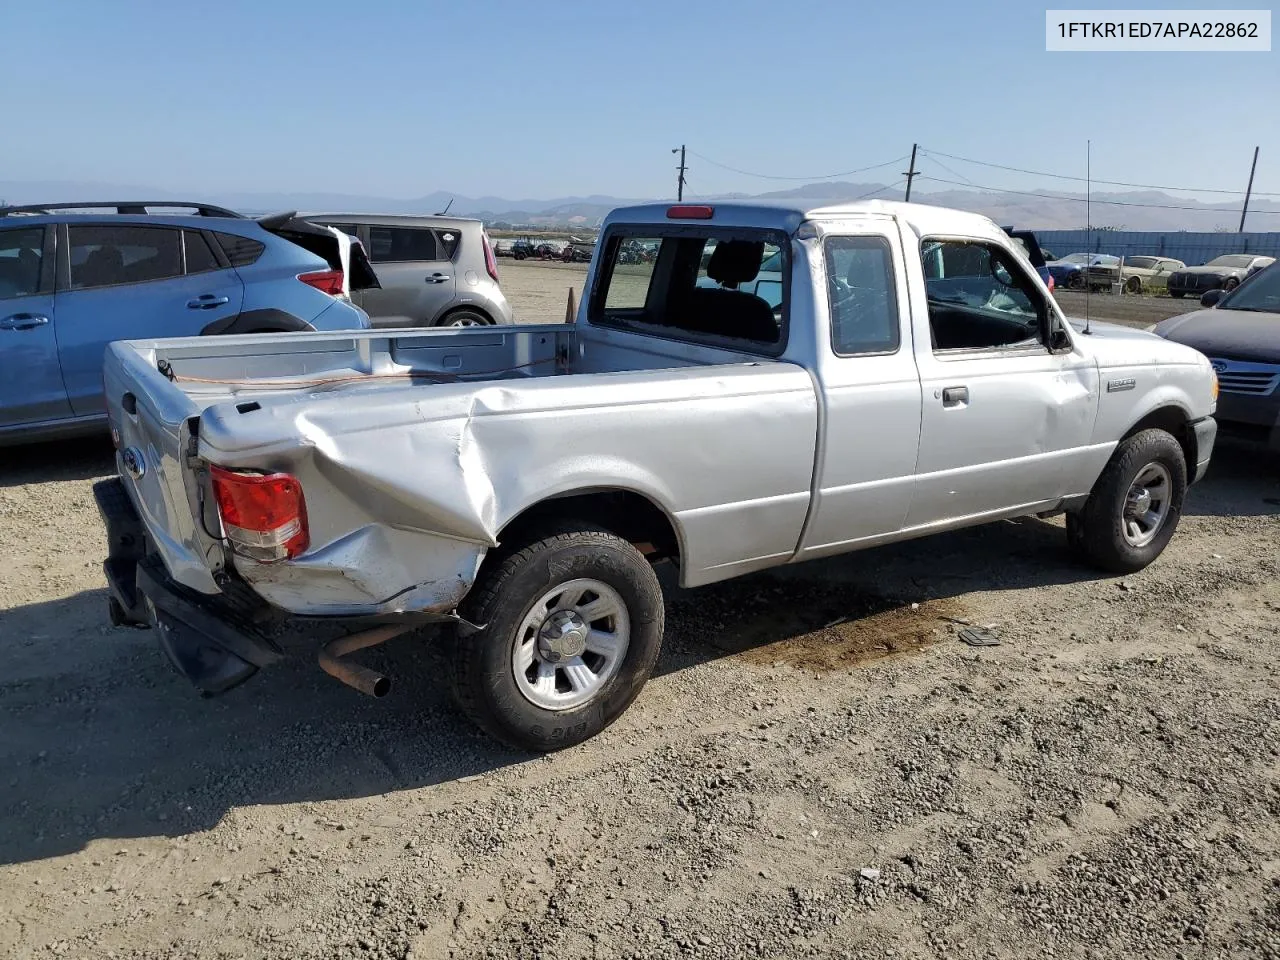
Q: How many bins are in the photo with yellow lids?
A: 0